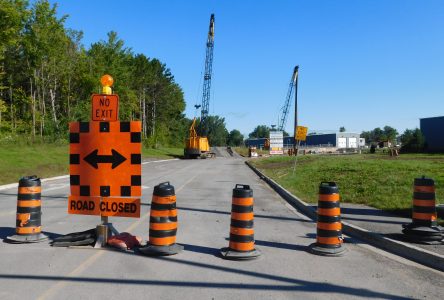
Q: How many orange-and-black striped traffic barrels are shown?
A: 5